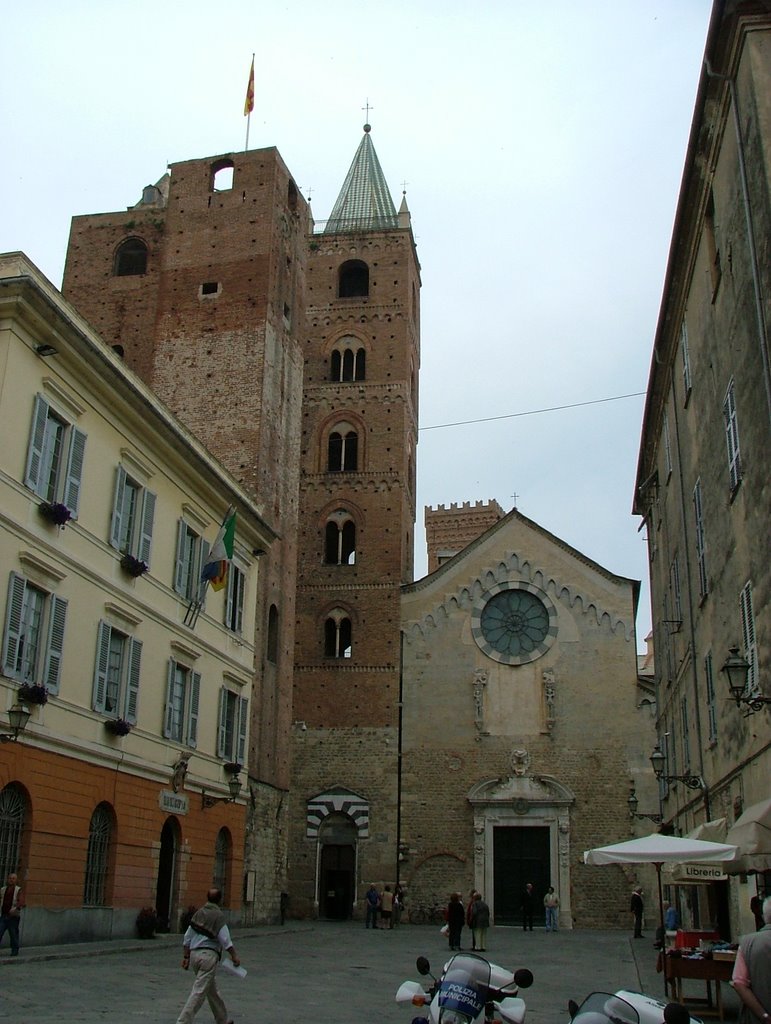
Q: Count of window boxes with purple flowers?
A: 5